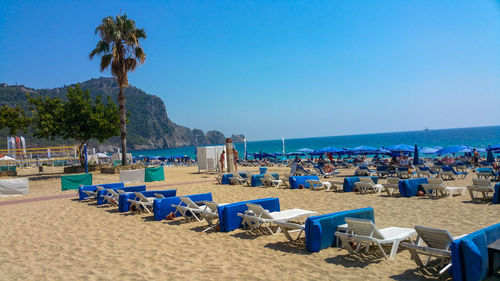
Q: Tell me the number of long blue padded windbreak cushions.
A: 13